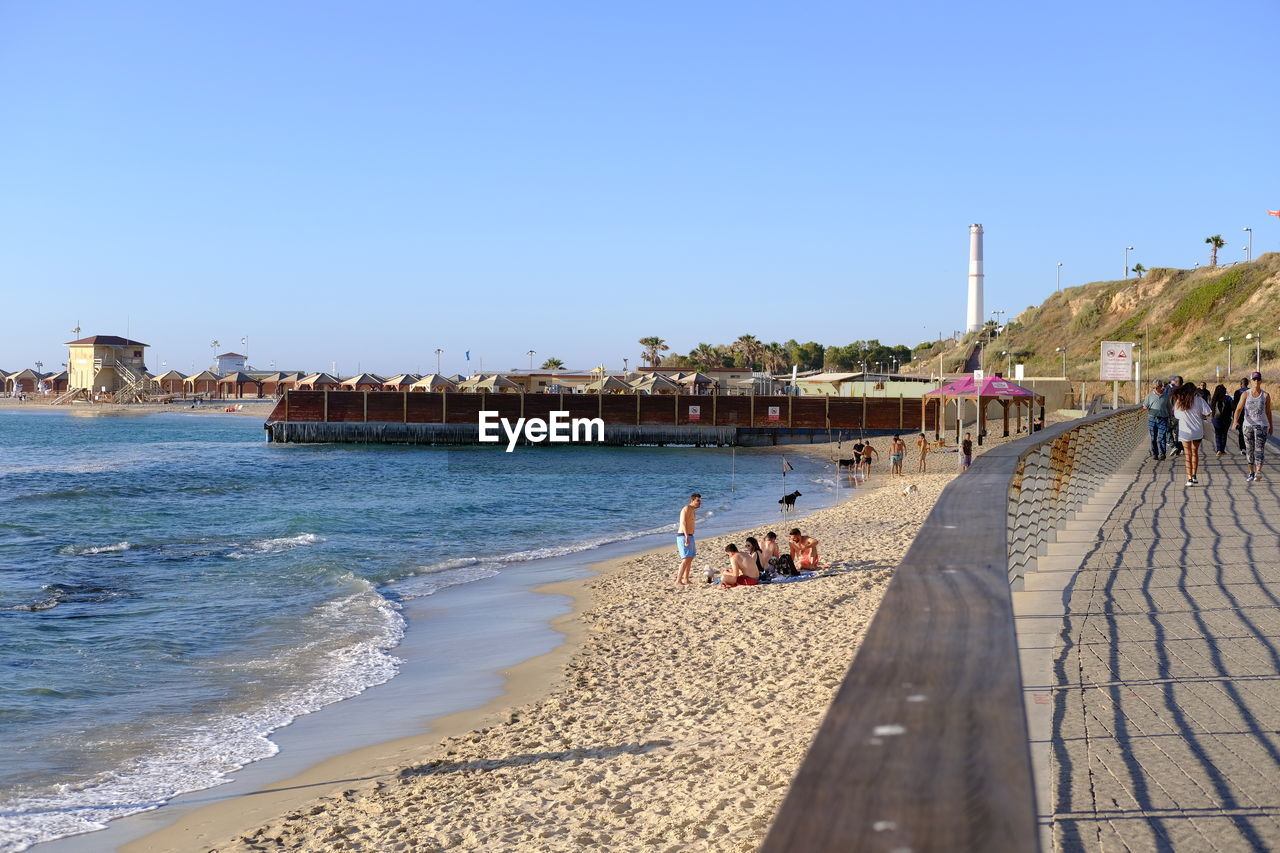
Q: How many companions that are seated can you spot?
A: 4